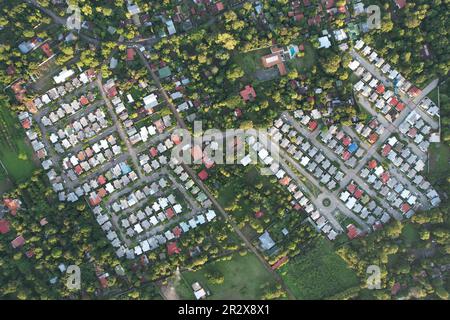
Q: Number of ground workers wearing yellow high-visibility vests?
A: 0